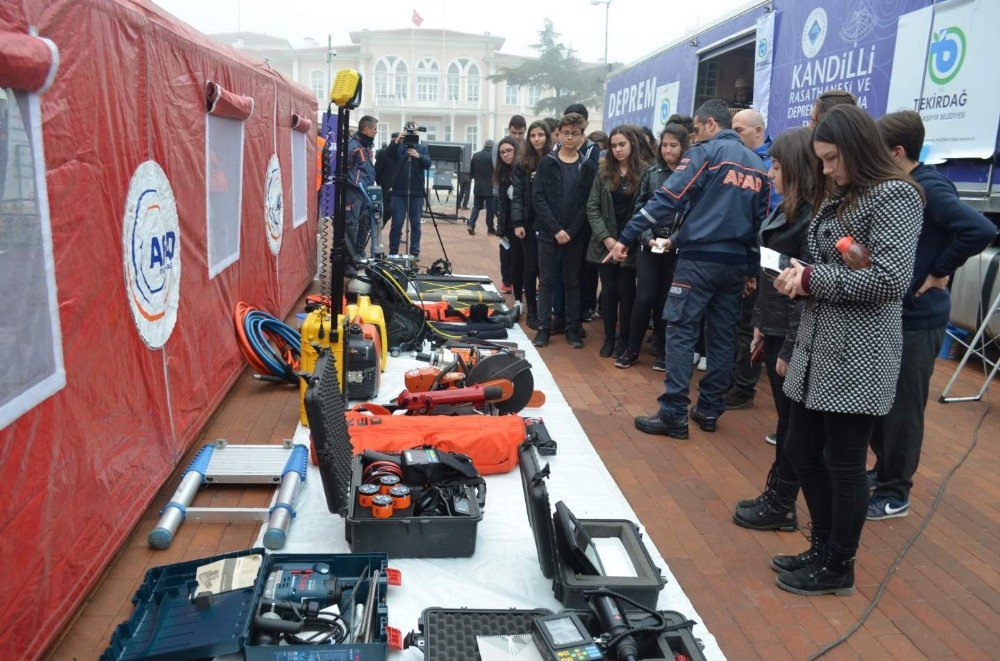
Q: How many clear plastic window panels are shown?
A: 3